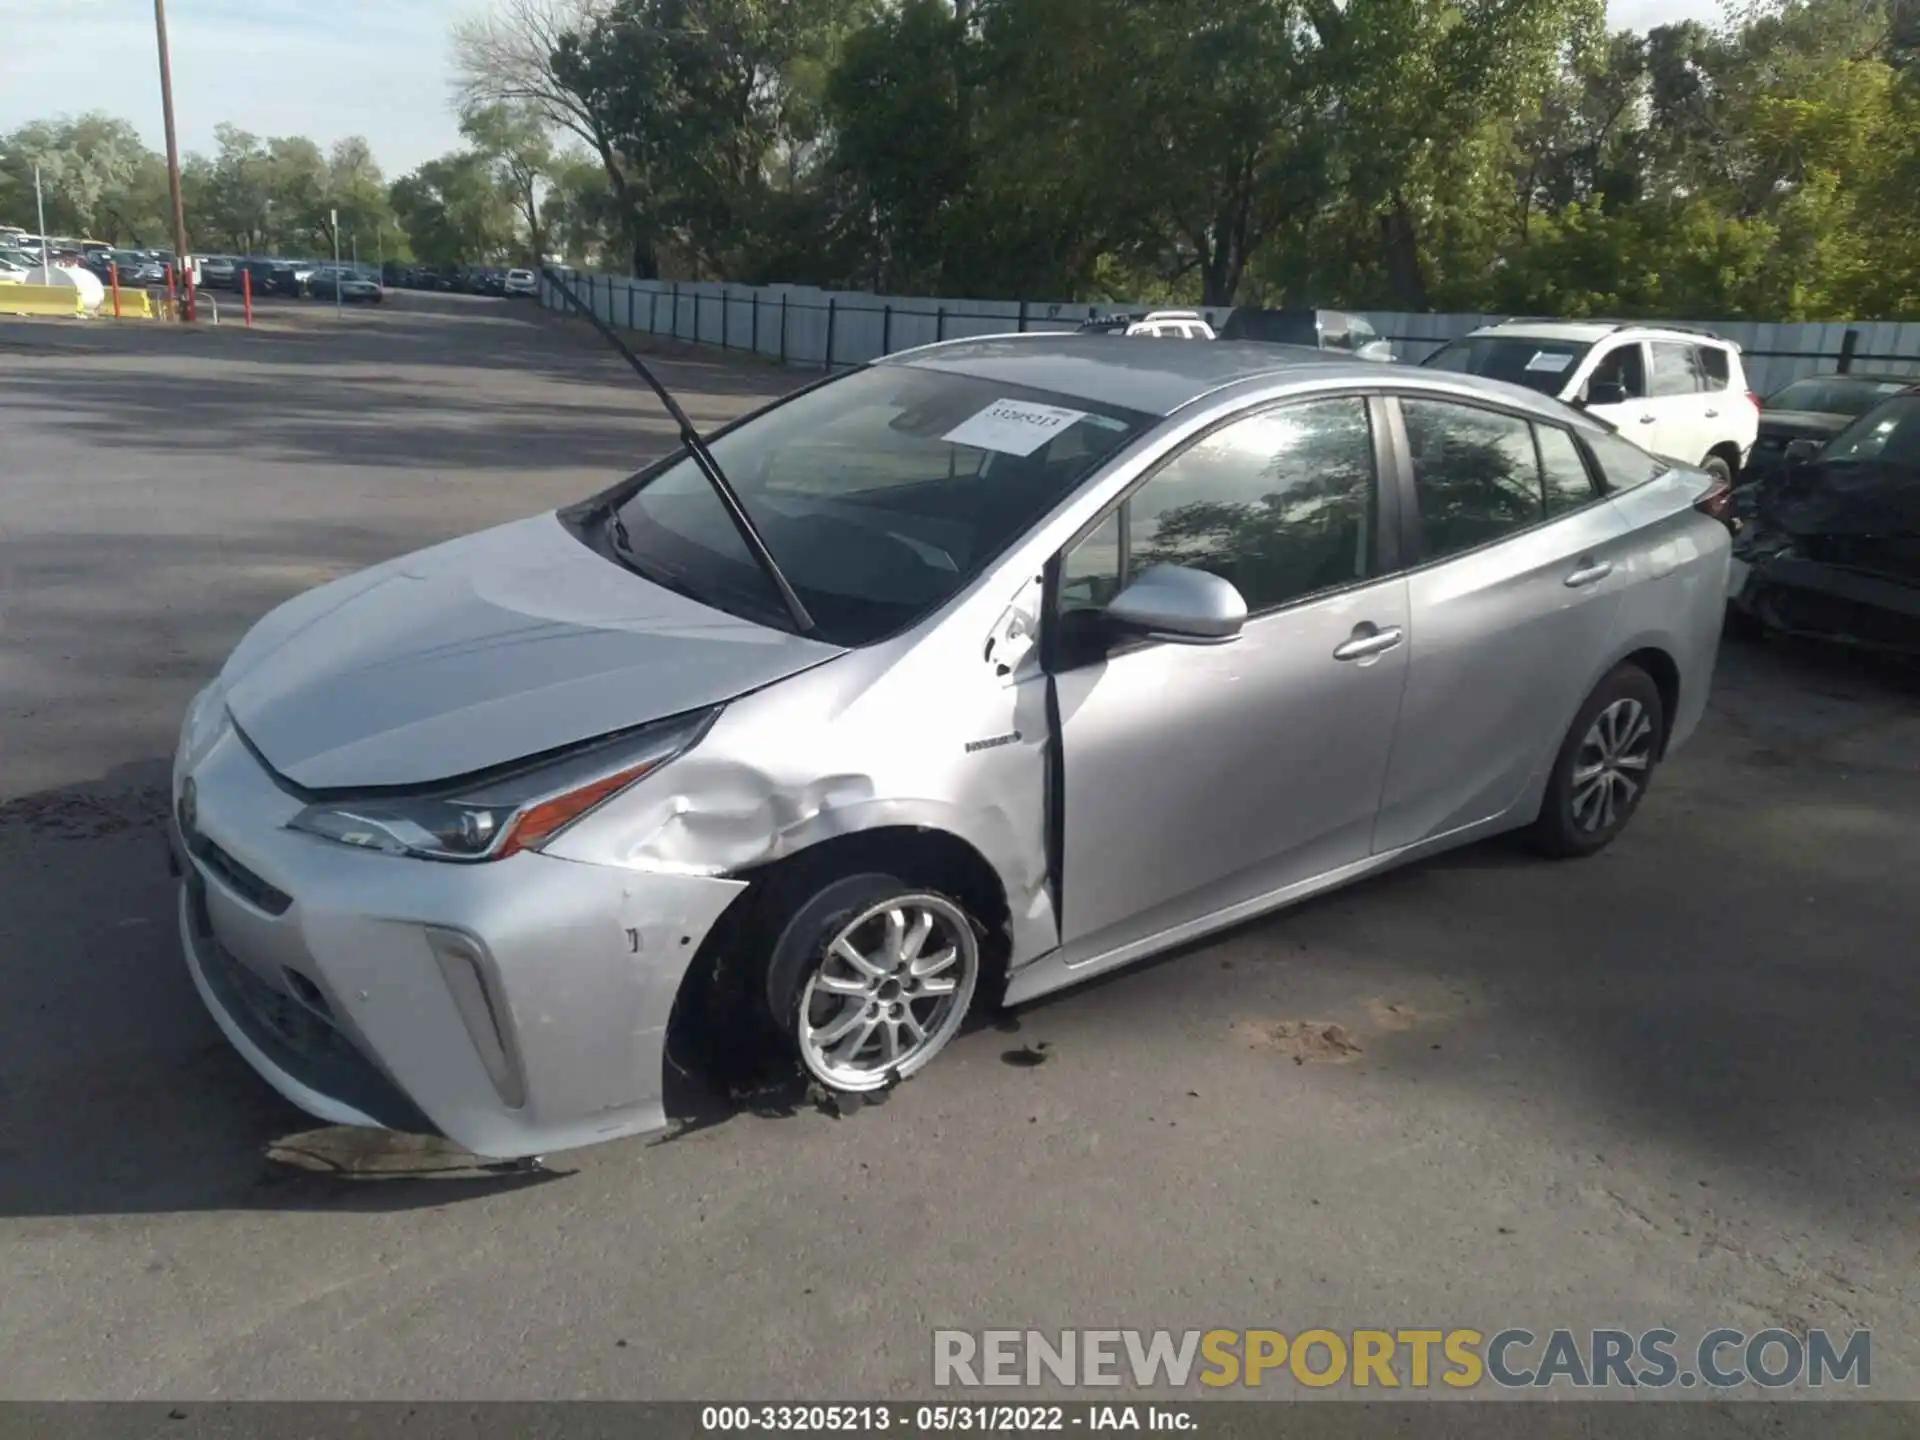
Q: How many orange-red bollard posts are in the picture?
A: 4